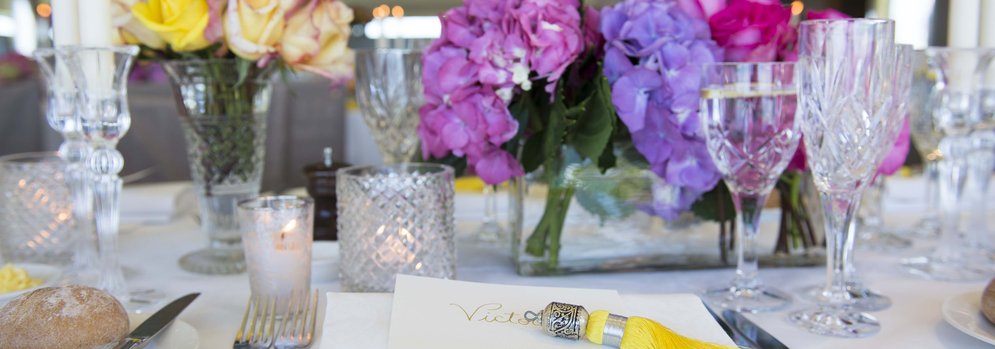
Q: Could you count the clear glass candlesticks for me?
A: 4